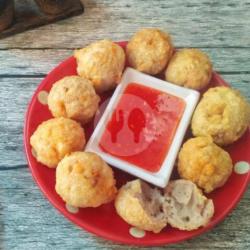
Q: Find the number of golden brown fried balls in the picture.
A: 9